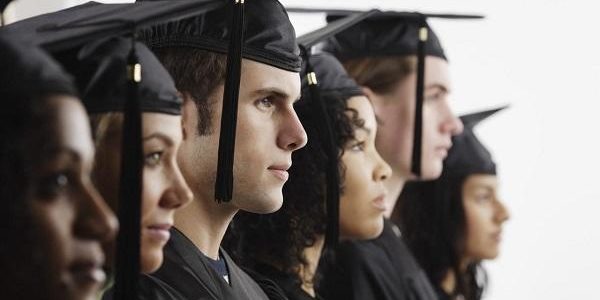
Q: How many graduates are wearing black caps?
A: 6